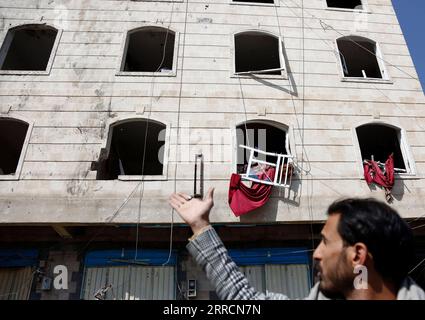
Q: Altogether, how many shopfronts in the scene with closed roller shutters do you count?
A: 3